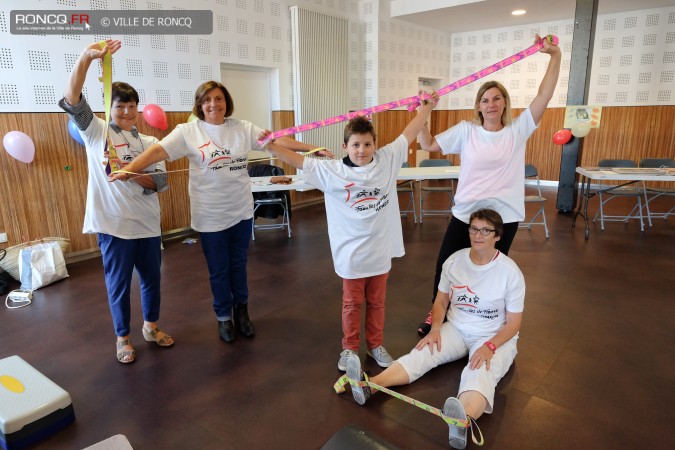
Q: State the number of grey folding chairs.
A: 6